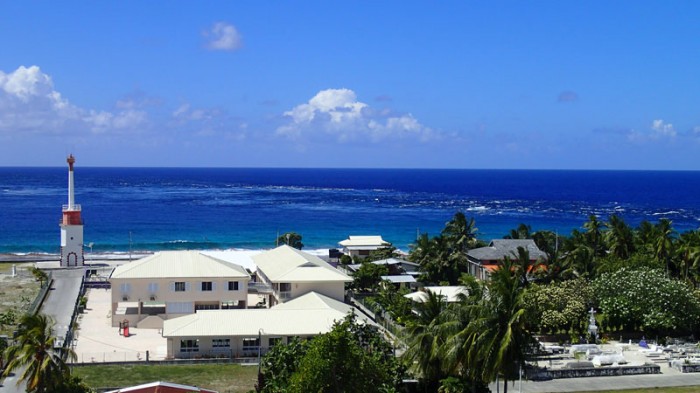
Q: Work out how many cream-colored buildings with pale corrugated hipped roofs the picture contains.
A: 3